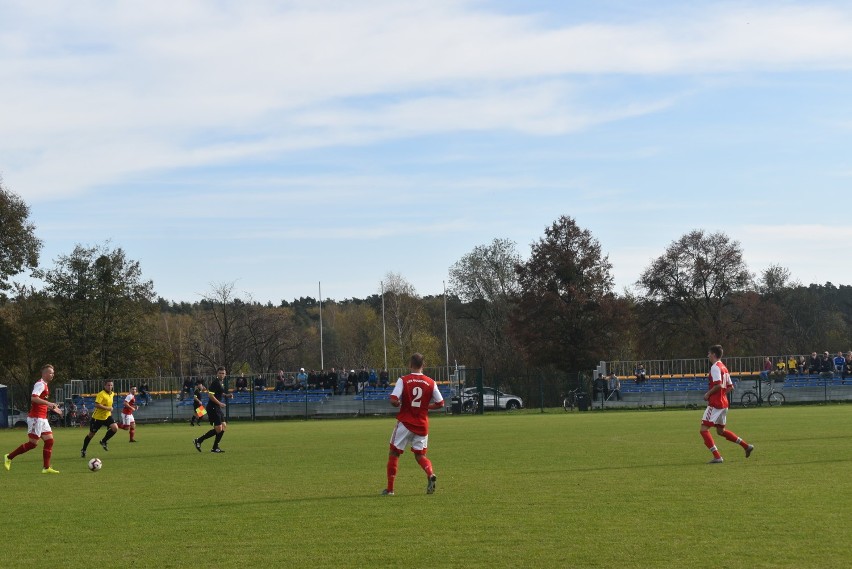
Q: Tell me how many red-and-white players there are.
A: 4